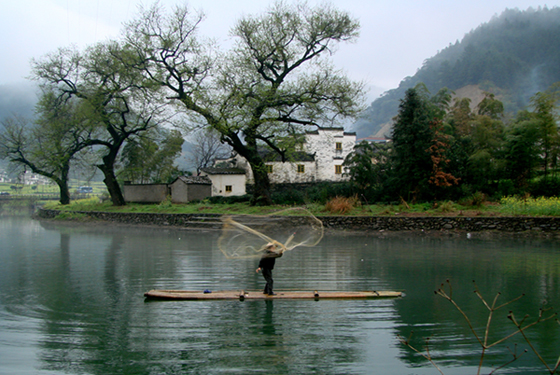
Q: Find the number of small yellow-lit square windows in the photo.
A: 5